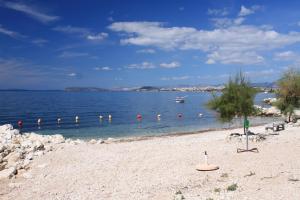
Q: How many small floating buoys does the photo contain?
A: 10